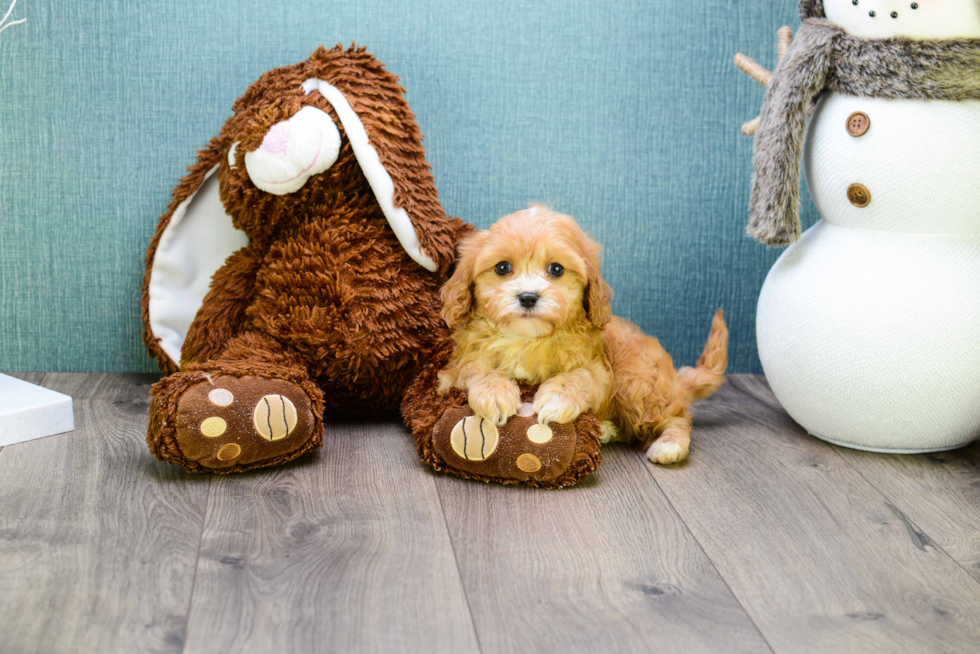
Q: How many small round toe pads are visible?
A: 6